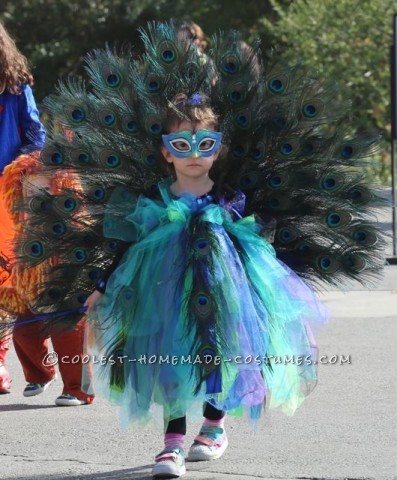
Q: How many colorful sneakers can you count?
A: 2